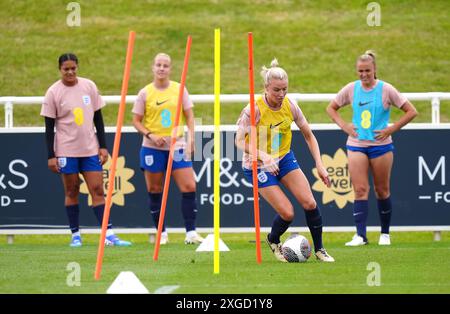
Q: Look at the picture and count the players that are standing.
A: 3